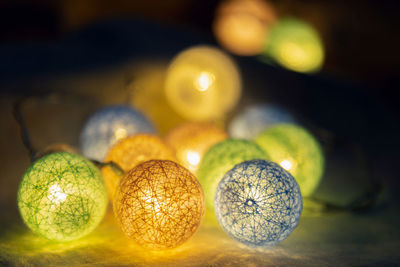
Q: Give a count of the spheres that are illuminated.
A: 12